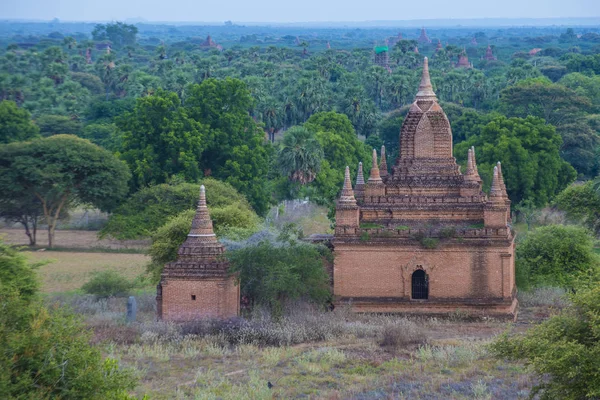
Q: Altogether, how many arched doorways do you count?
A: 1